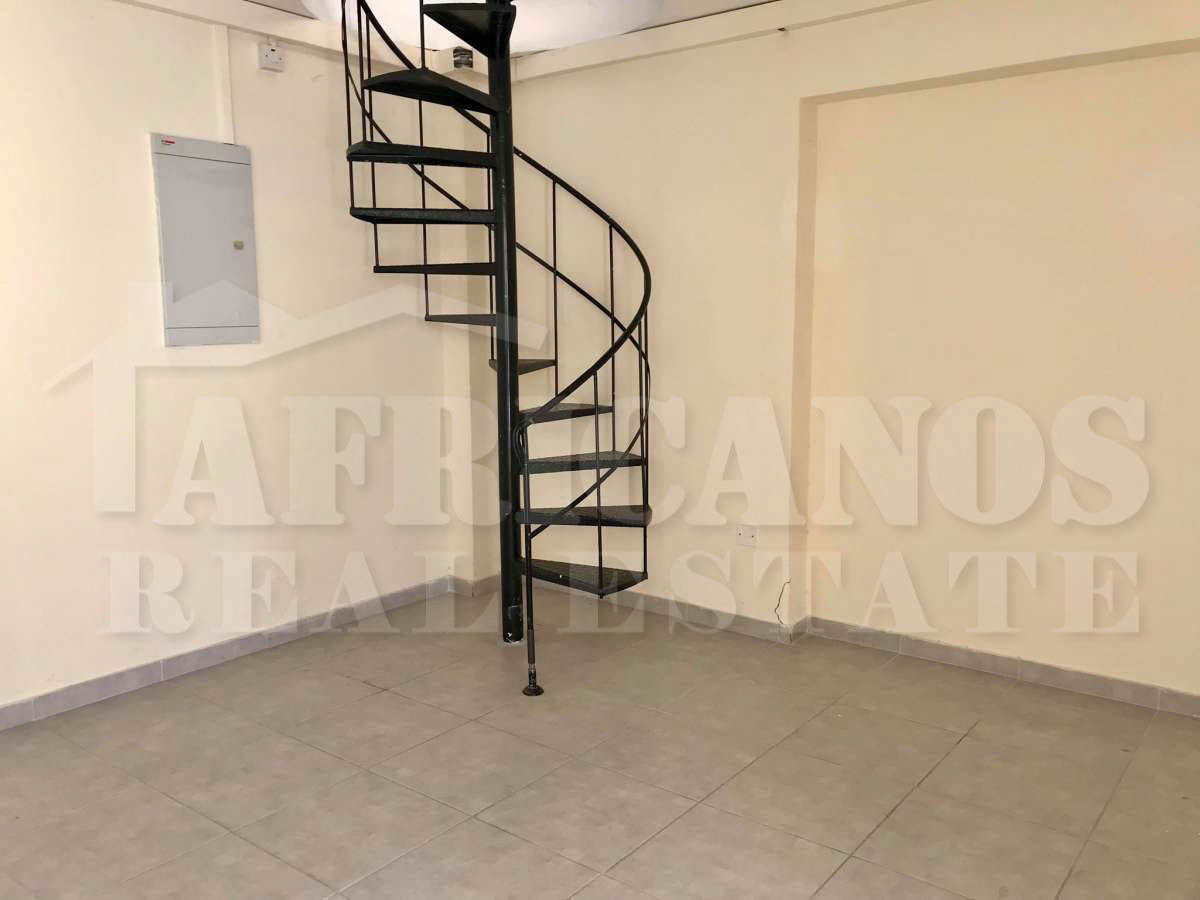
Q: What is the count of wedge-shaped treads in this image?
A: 11